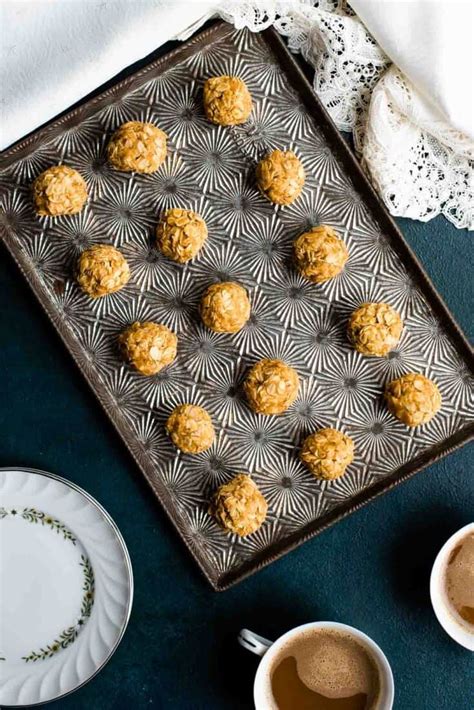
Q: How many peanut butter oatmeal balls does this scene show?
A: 15